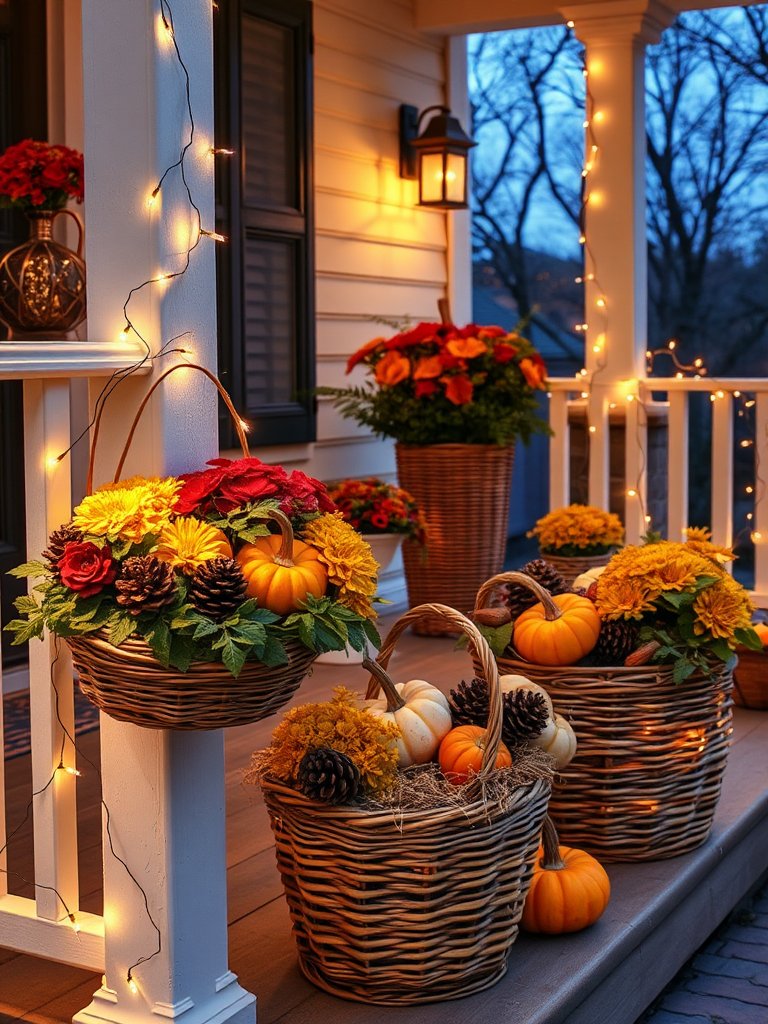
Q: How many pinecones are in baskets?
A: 8